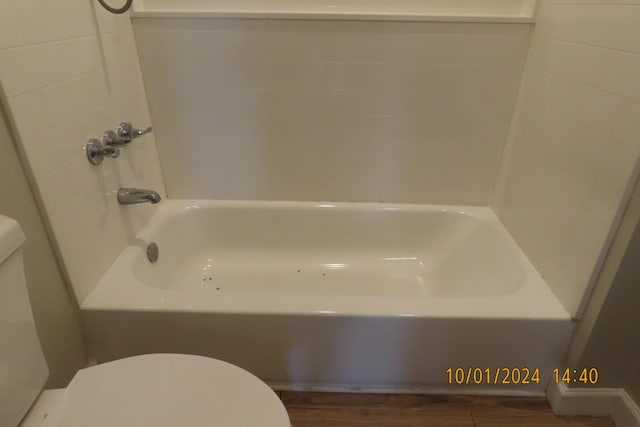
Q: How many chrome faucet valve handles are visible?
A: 3